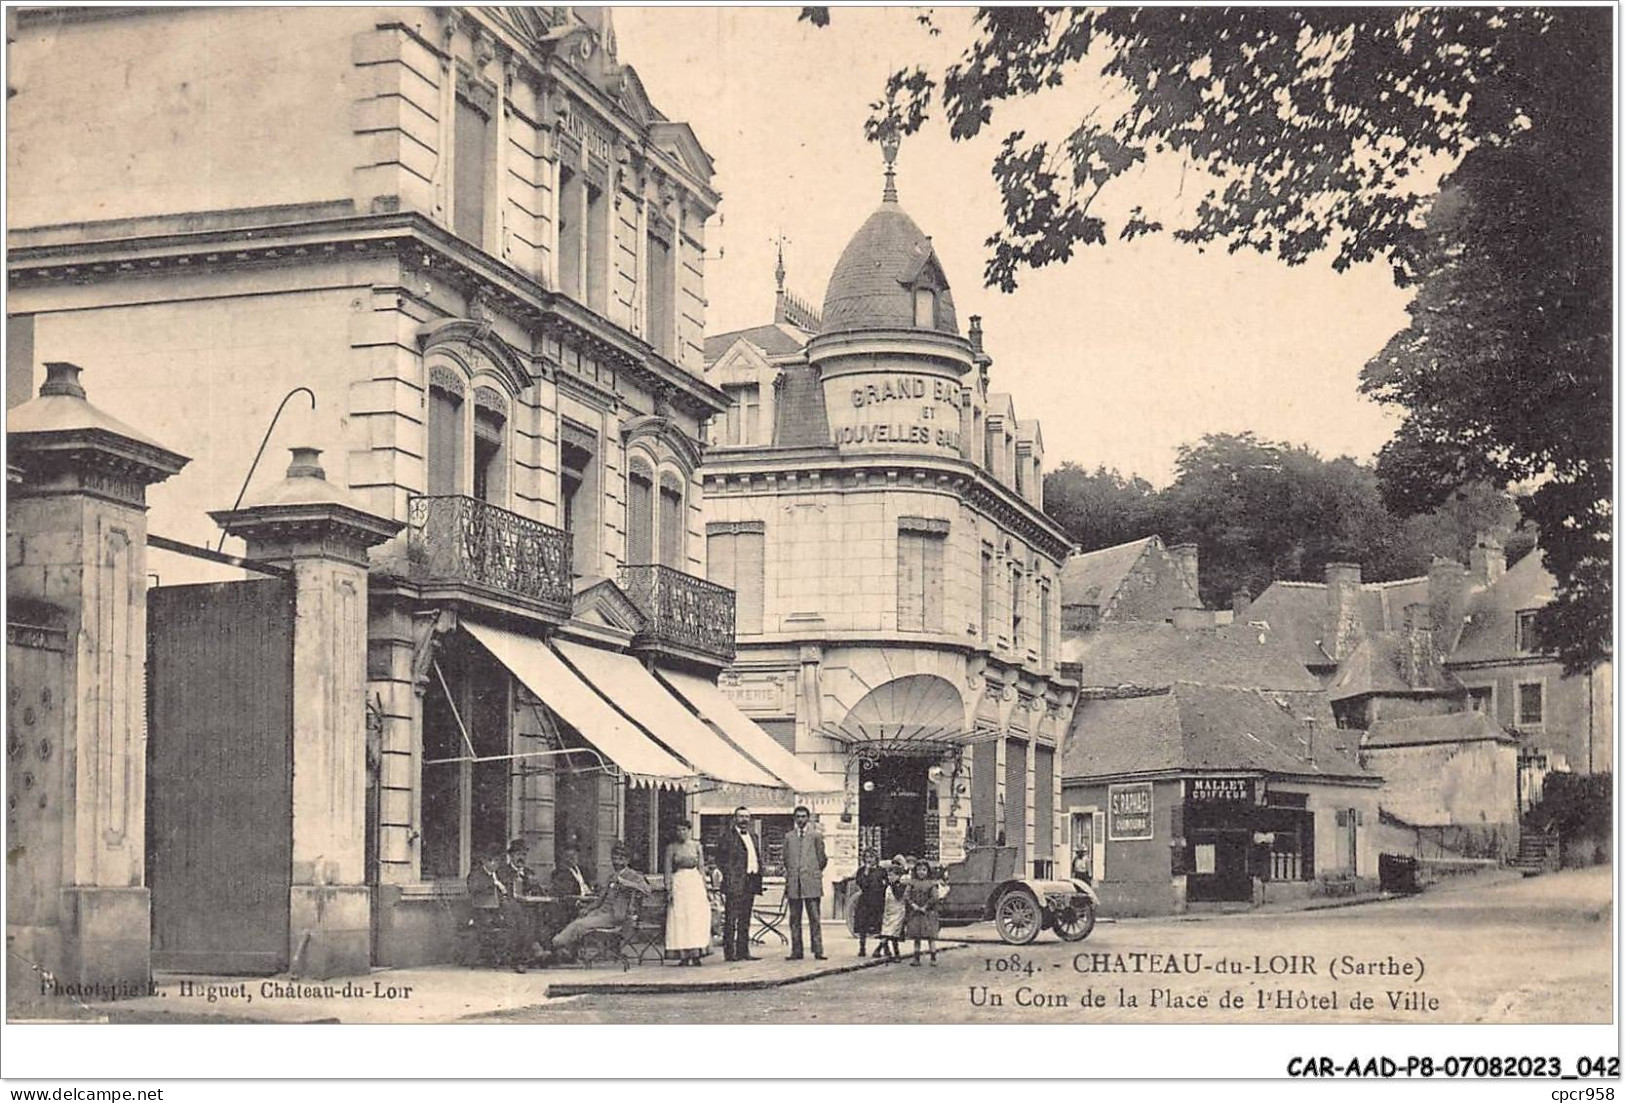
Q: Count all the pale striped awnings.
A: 3